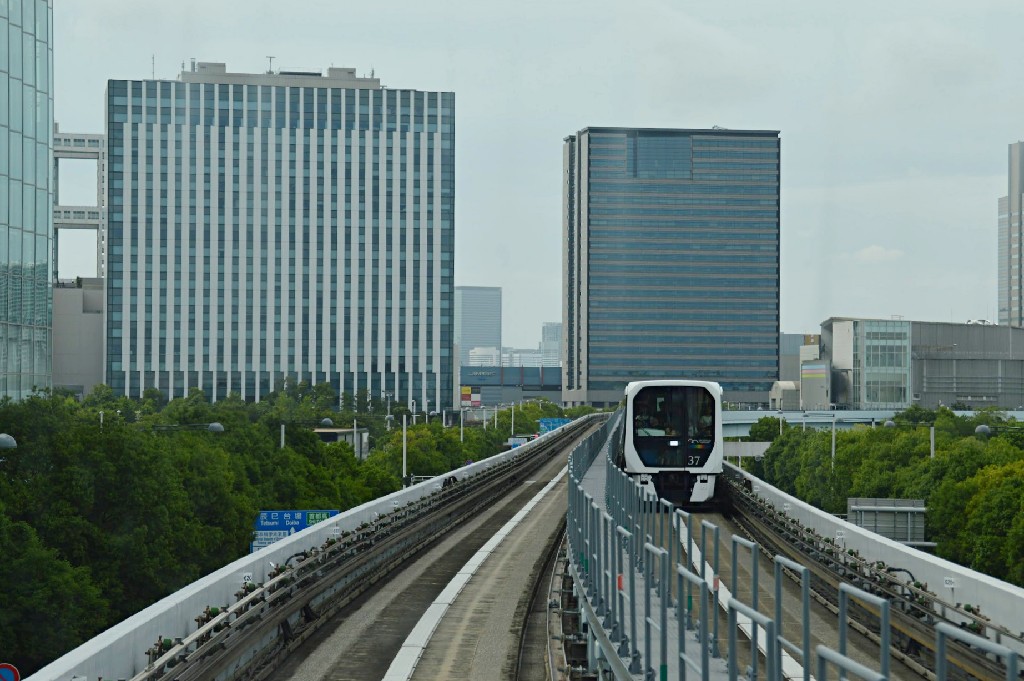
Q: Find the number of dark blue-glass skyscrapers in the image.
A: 1